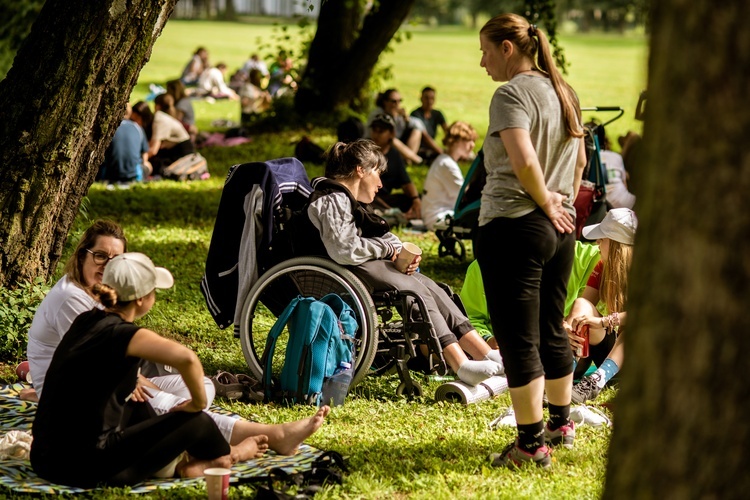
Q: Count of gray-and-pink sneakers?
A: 2